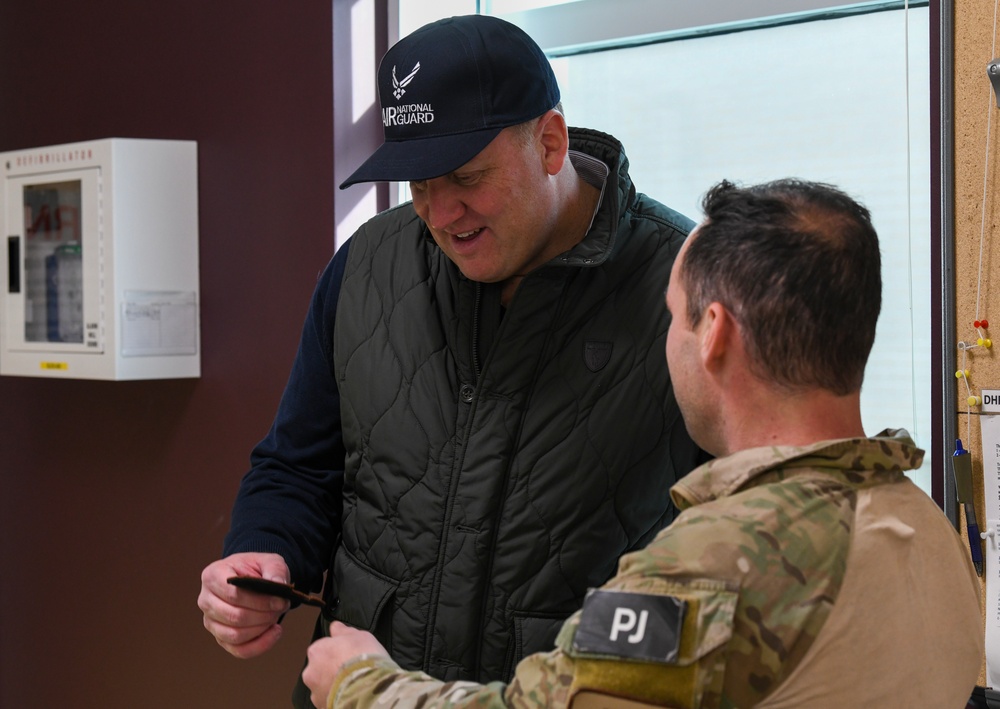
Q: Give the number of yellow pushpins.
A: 3